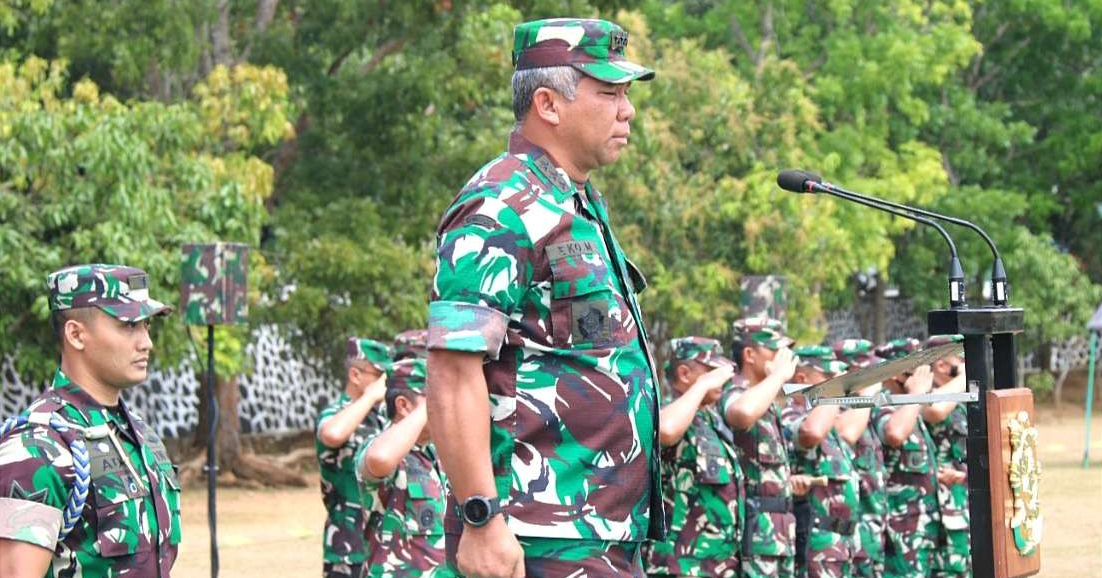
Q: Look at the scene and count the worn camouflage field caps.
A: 11